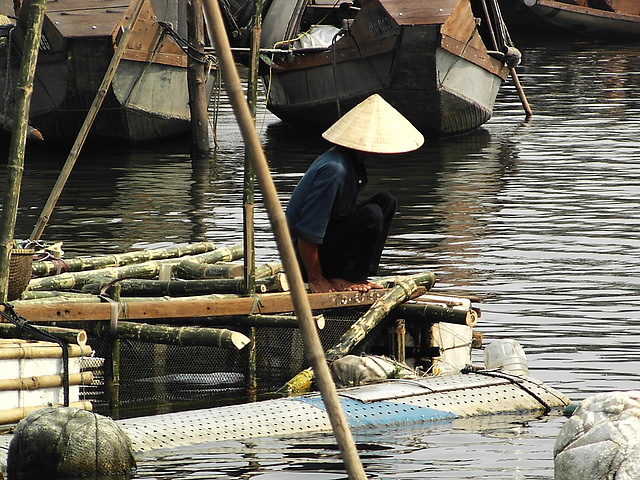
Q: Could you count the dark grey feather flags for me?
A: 0